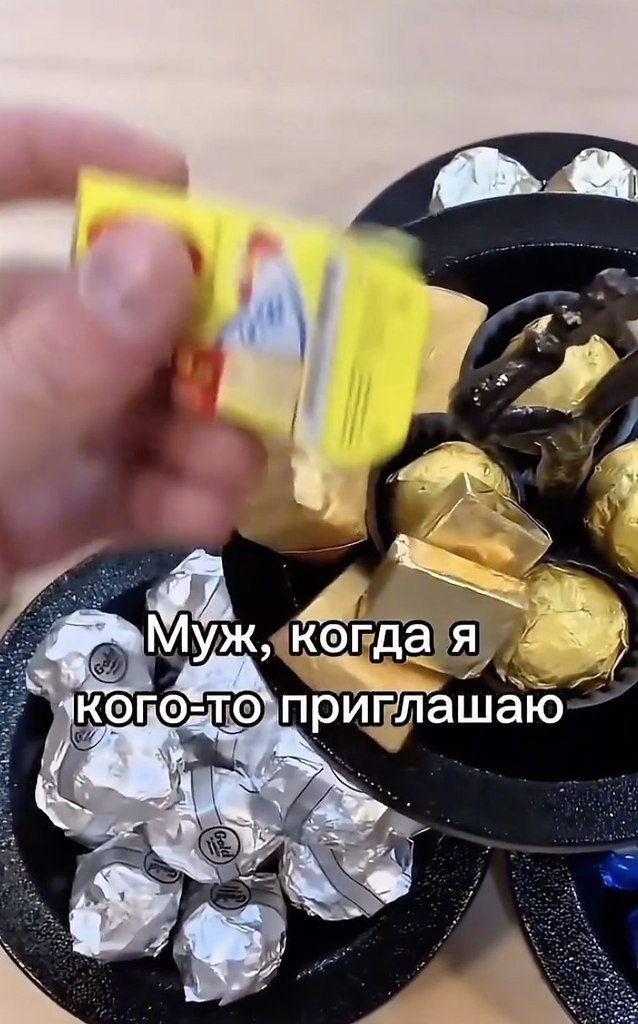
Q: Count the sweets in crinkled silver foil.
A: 11